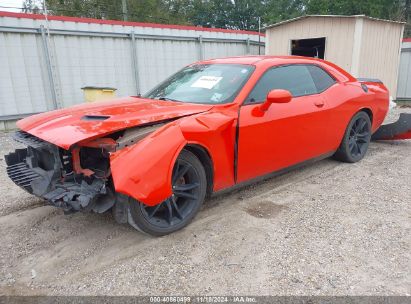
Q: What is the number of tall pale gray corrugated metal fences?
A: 1